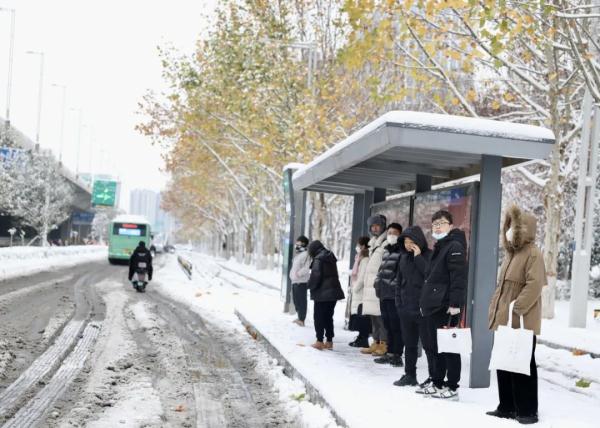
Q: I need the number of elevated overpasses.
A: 1